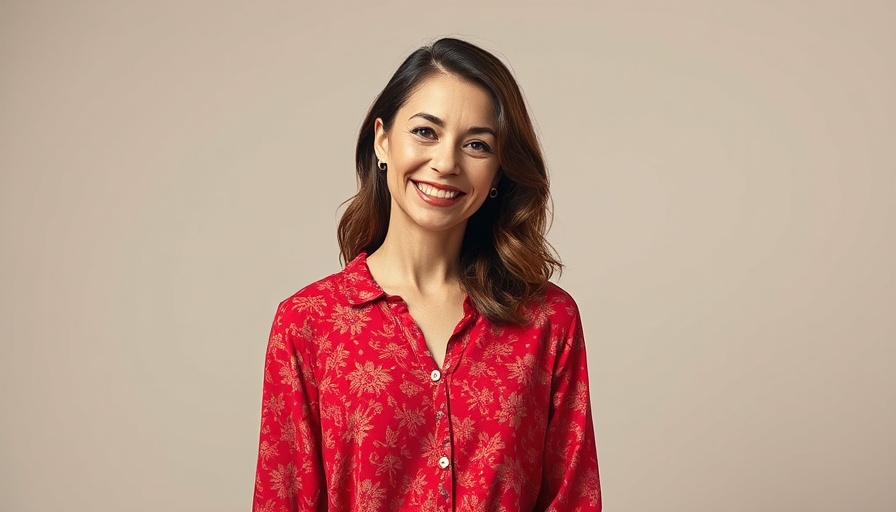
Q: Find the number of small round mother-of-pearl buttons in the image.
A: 2